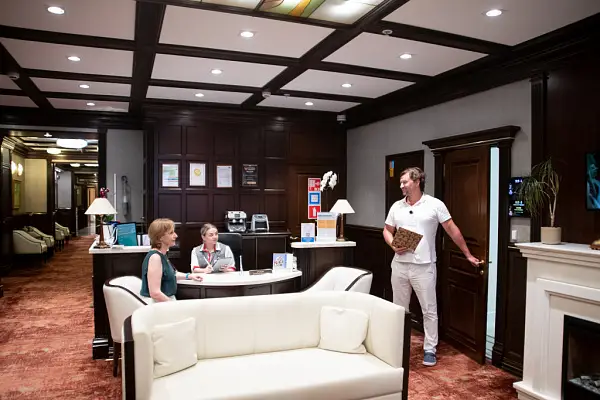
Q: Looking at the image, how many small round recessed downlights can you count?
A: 11